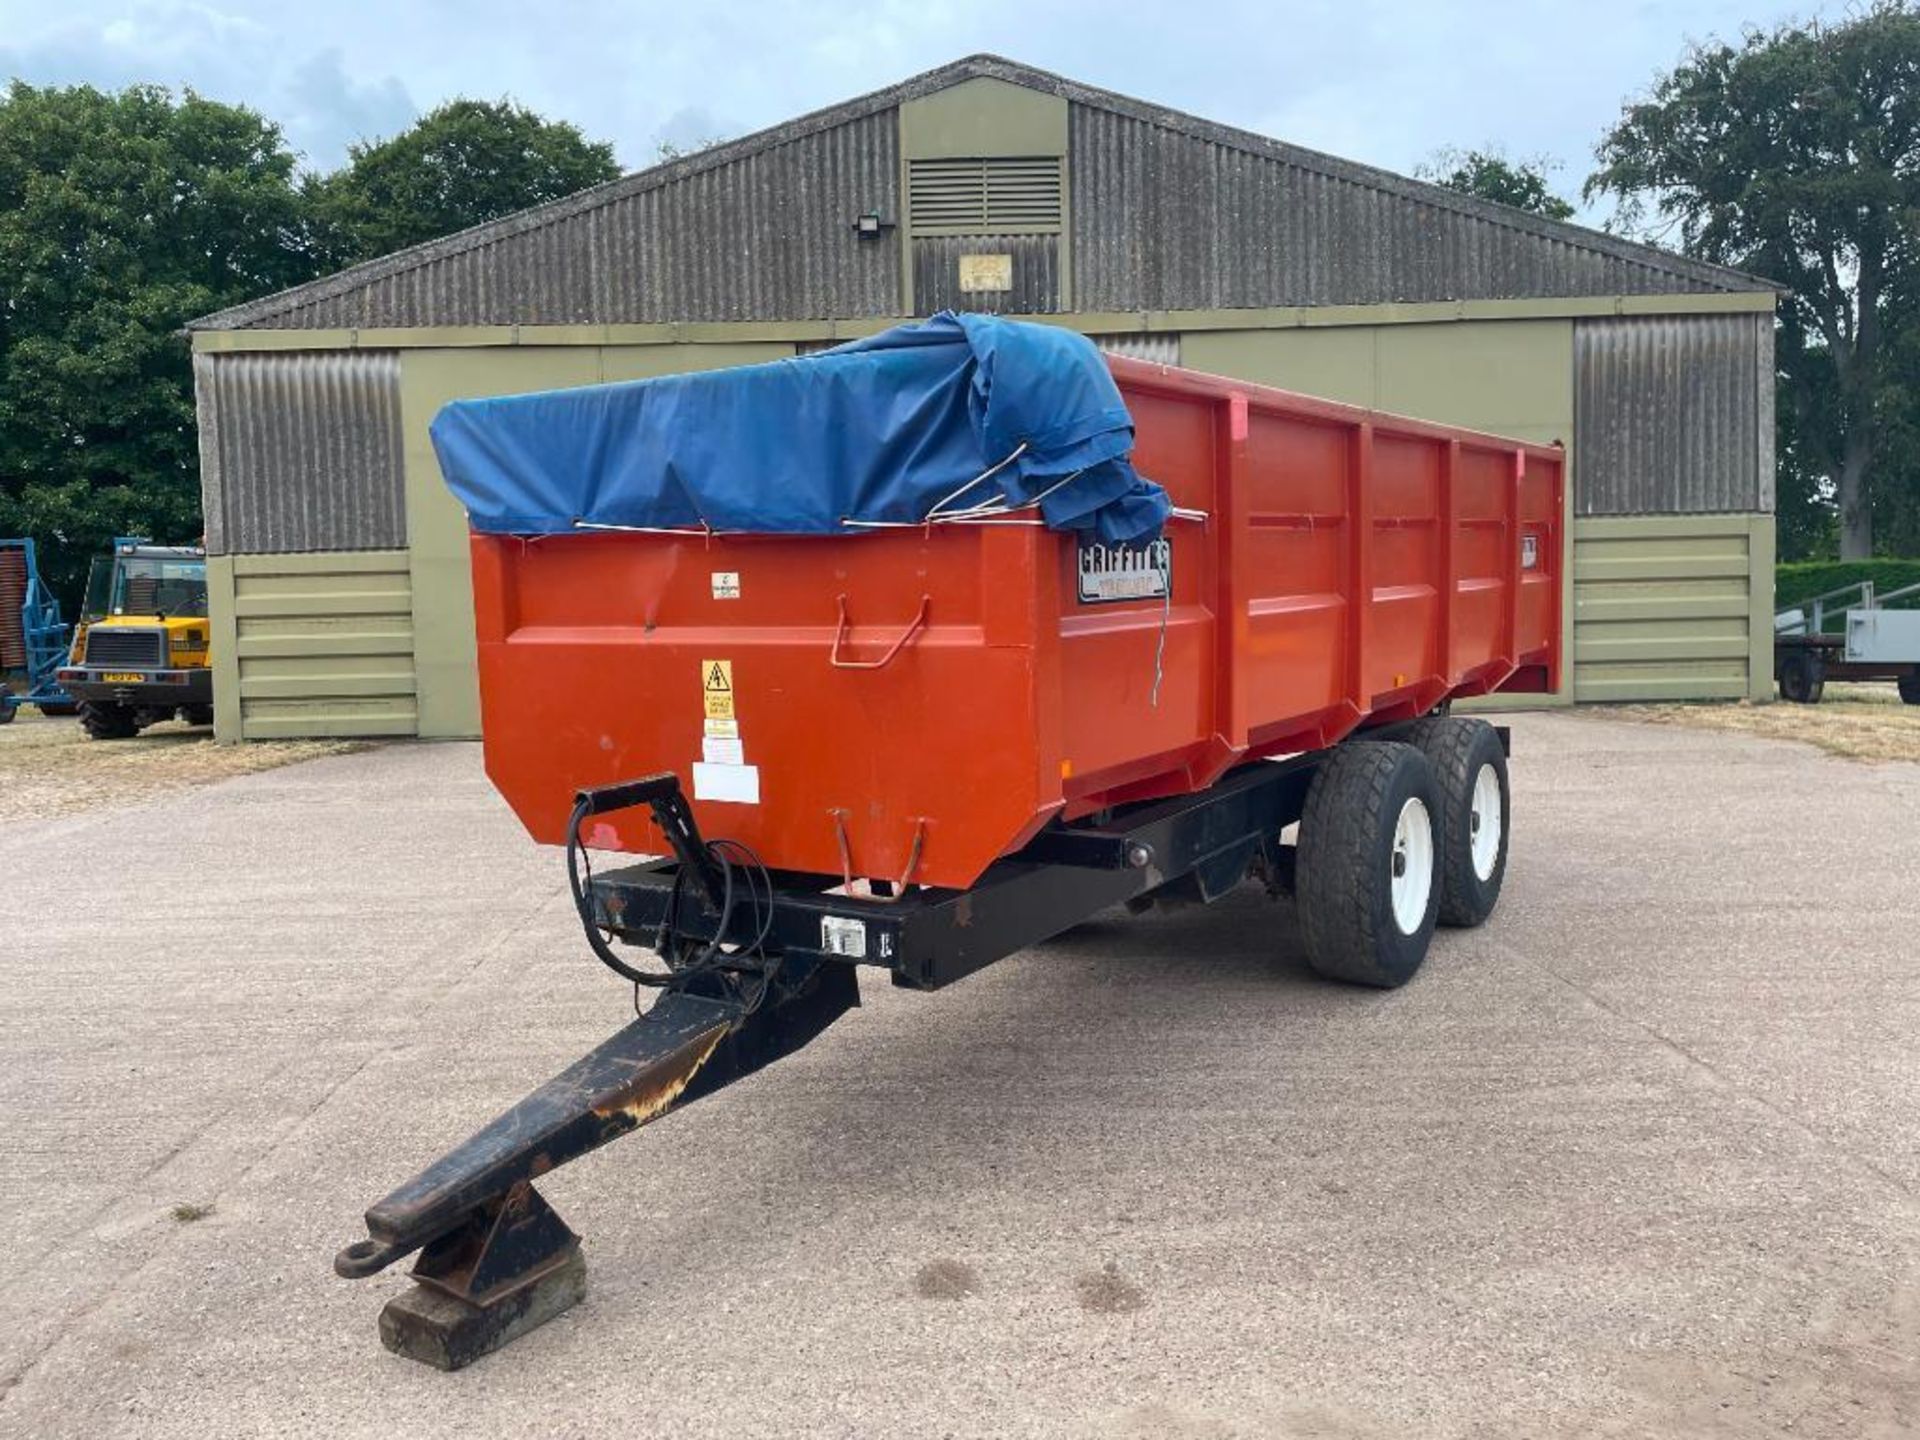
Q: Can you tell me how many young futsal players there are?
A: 0